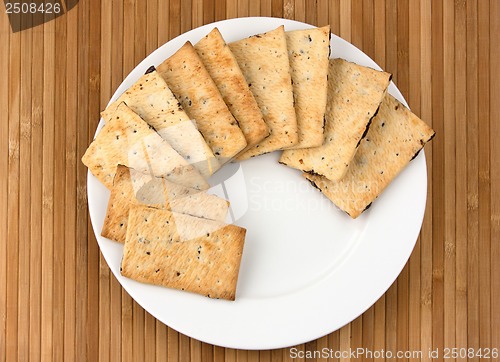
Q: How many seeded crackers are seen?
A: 10